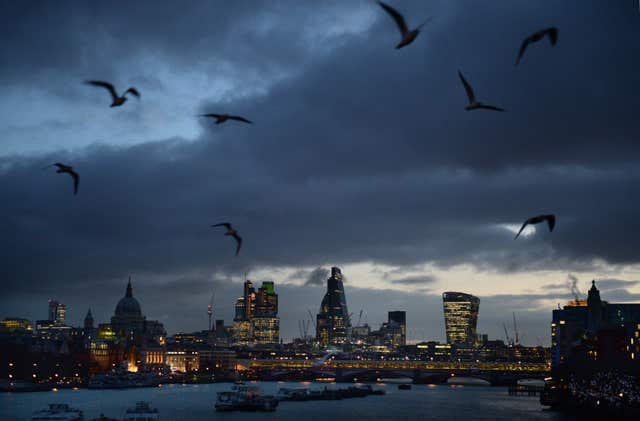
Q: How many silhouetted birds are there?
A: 8